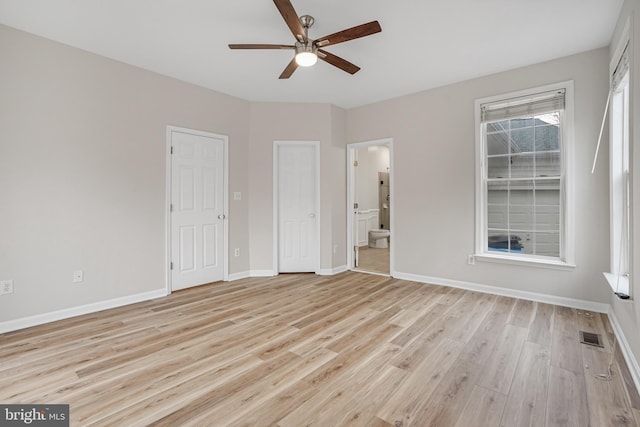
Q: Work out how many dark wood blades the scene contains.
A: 5